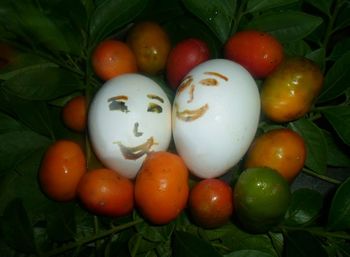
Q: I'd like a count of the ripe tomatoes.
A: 11